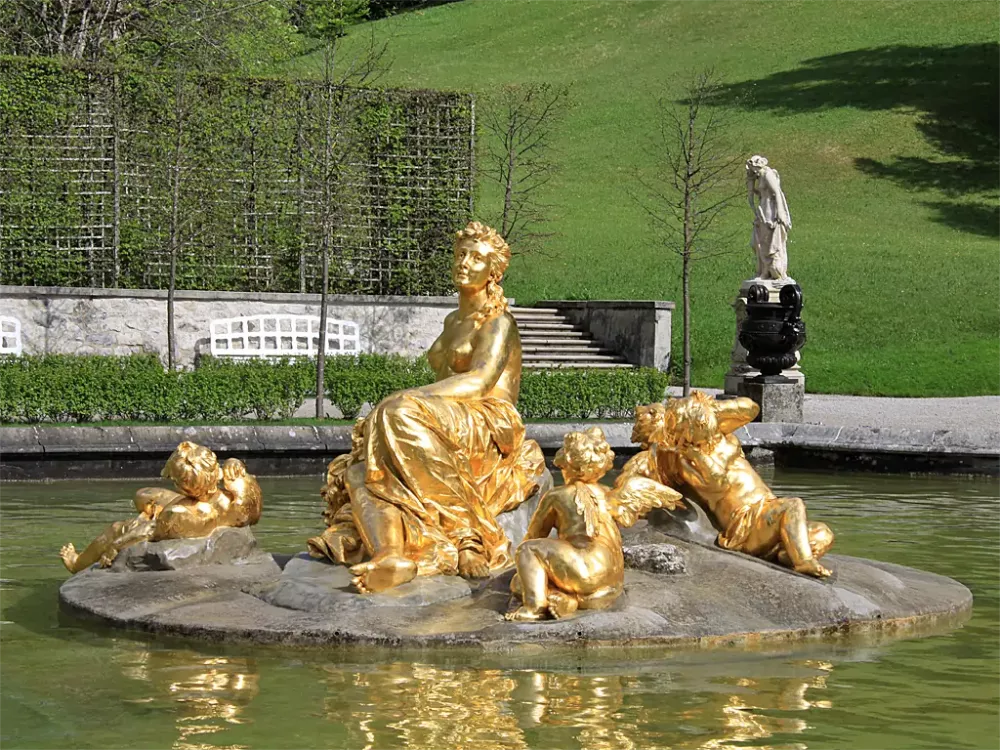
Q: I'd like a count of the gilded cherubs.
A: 3